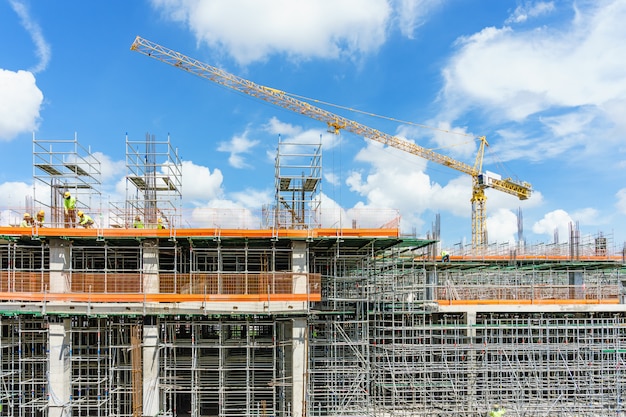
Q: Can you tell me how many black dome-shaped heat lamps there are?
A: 0